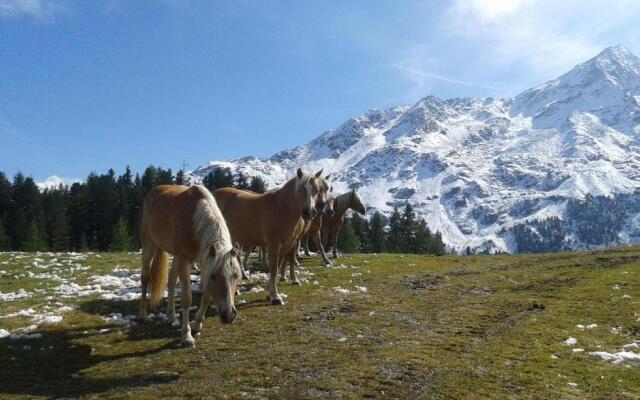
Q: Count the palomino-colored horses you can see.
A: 5